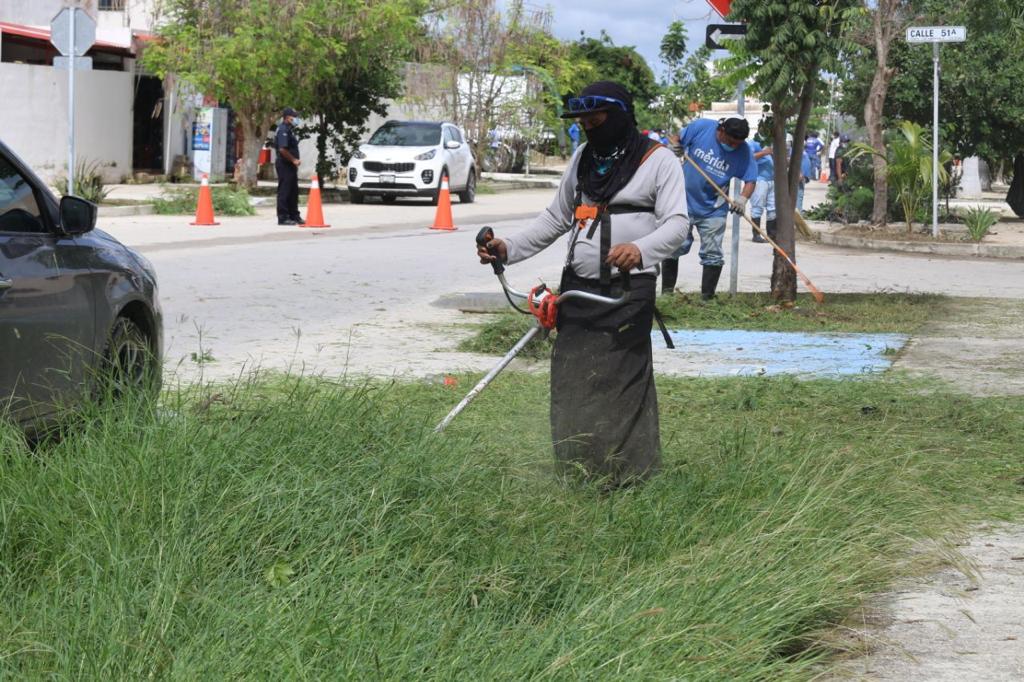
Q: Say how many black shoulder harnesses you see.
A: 1